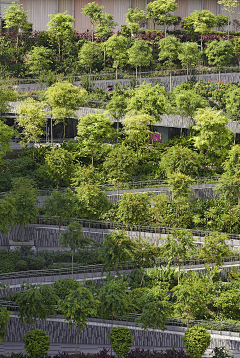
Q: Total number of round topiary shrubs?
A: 3